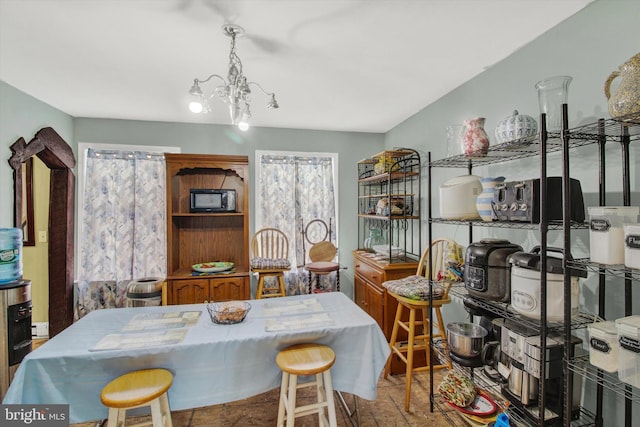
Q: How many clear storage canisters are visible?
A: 4